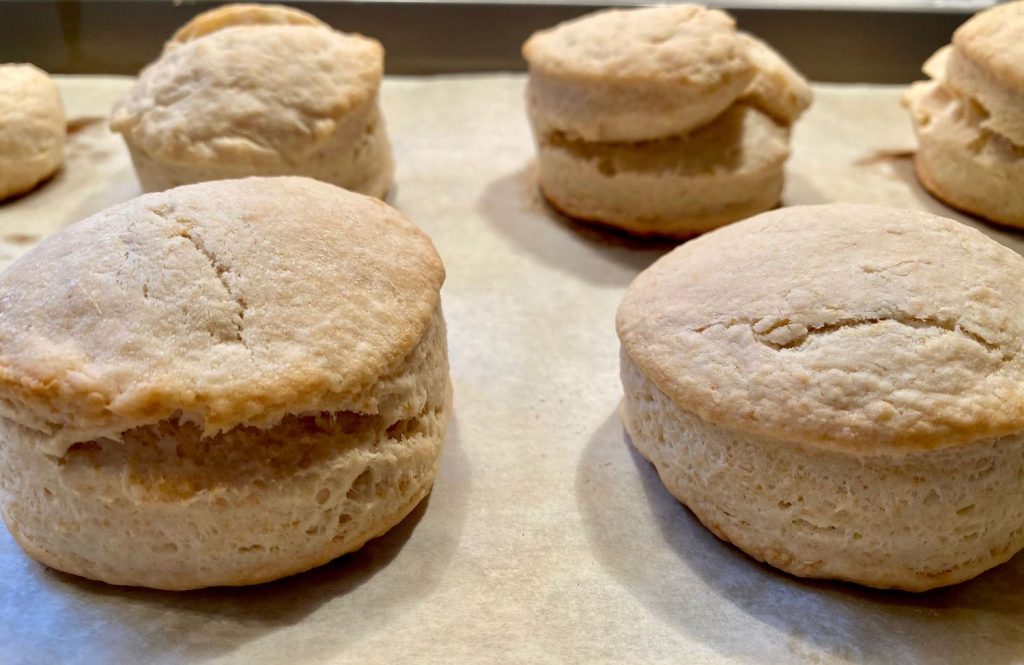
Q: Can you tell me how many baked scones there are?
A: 6